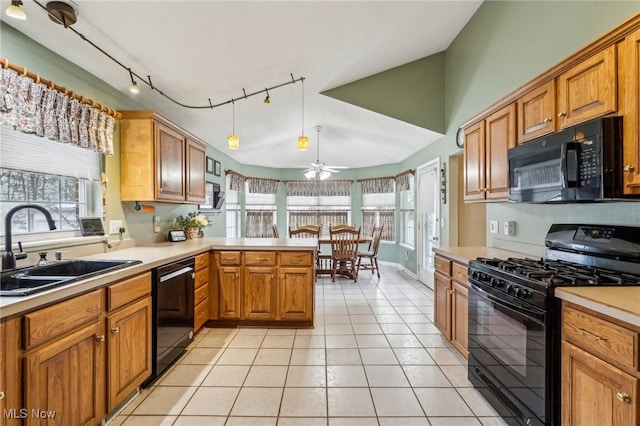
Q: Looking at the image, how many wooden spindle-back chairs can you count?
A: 6